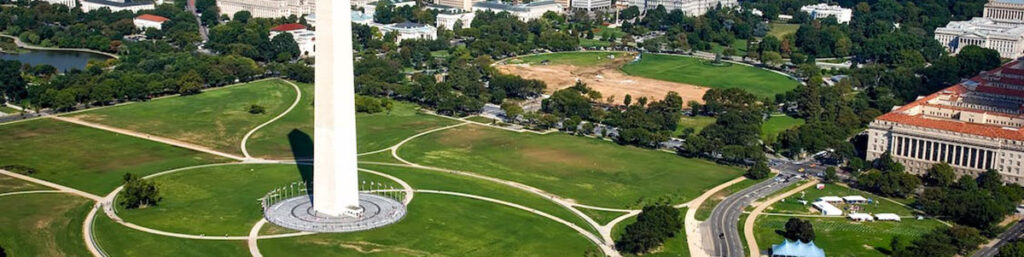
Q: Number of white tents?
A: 5